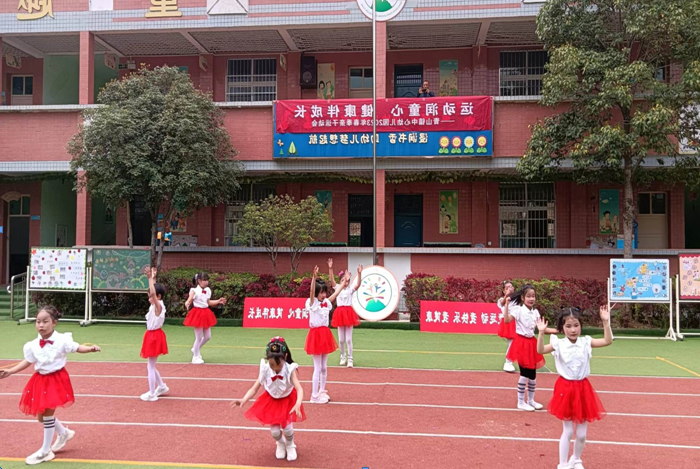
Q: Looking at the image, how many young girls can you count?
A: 9